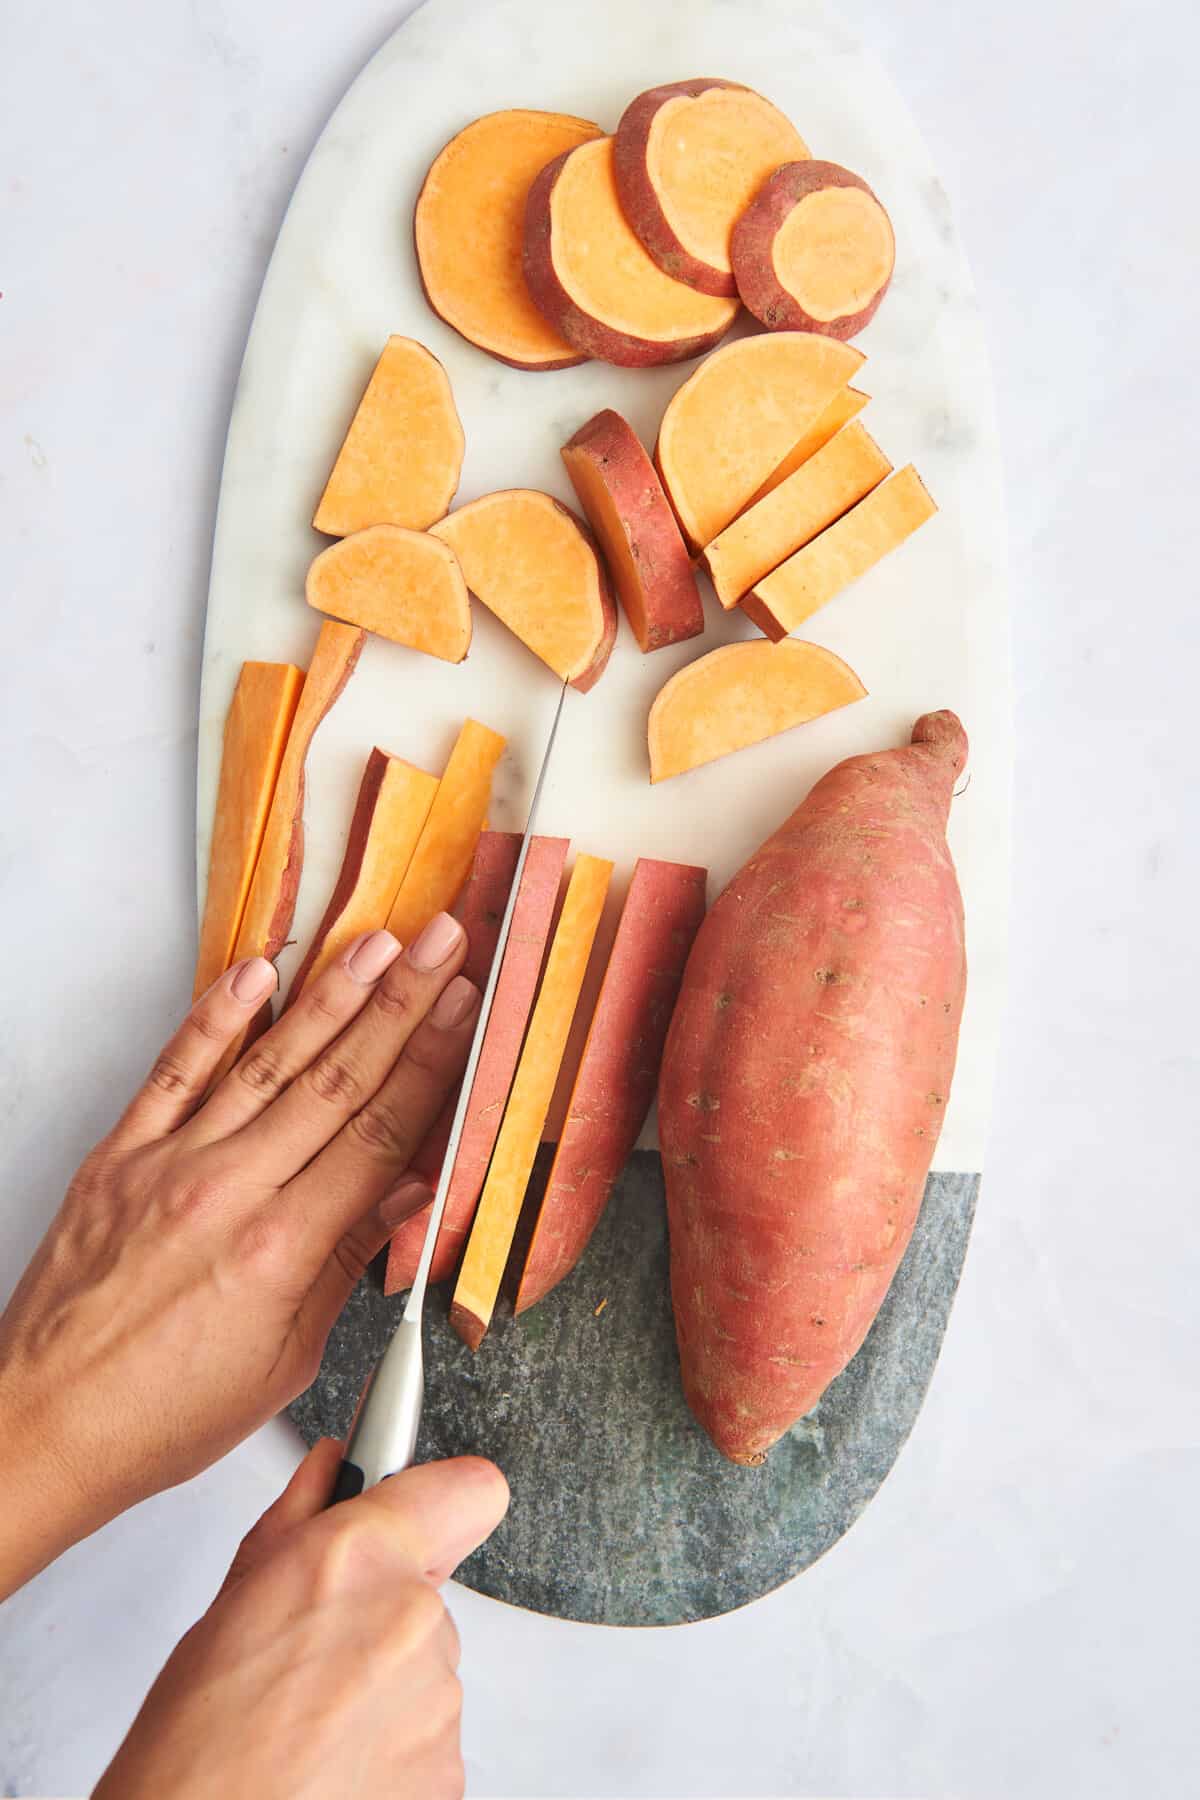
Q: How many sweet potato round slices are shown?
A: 4